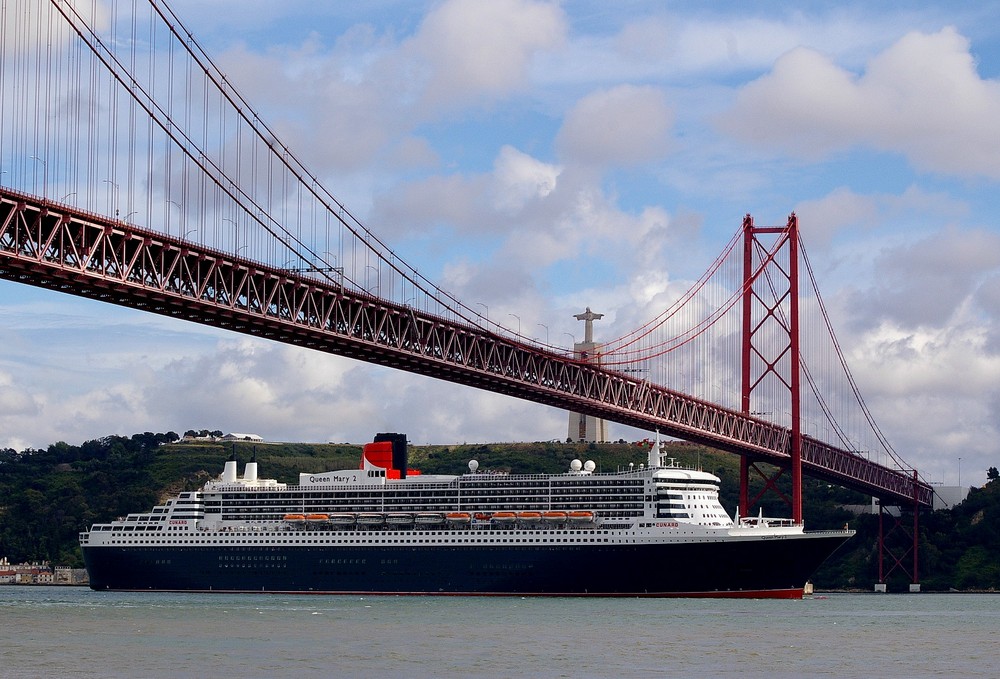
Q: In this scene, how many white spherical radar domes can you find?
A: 3